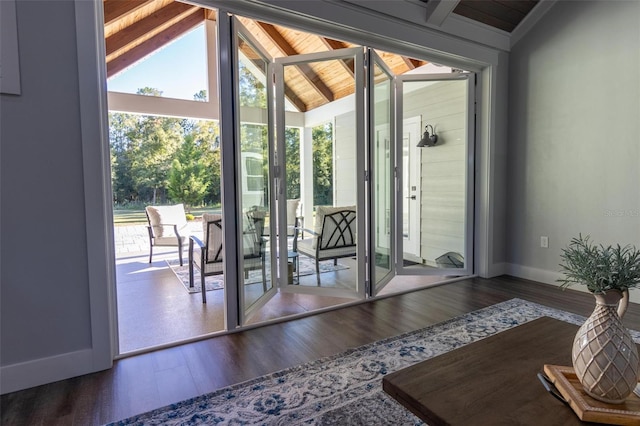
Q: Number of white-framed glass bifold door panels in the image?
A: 4